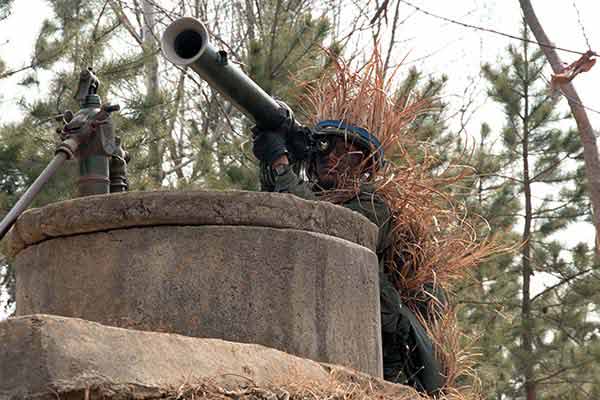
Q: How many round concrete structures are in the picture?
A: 1